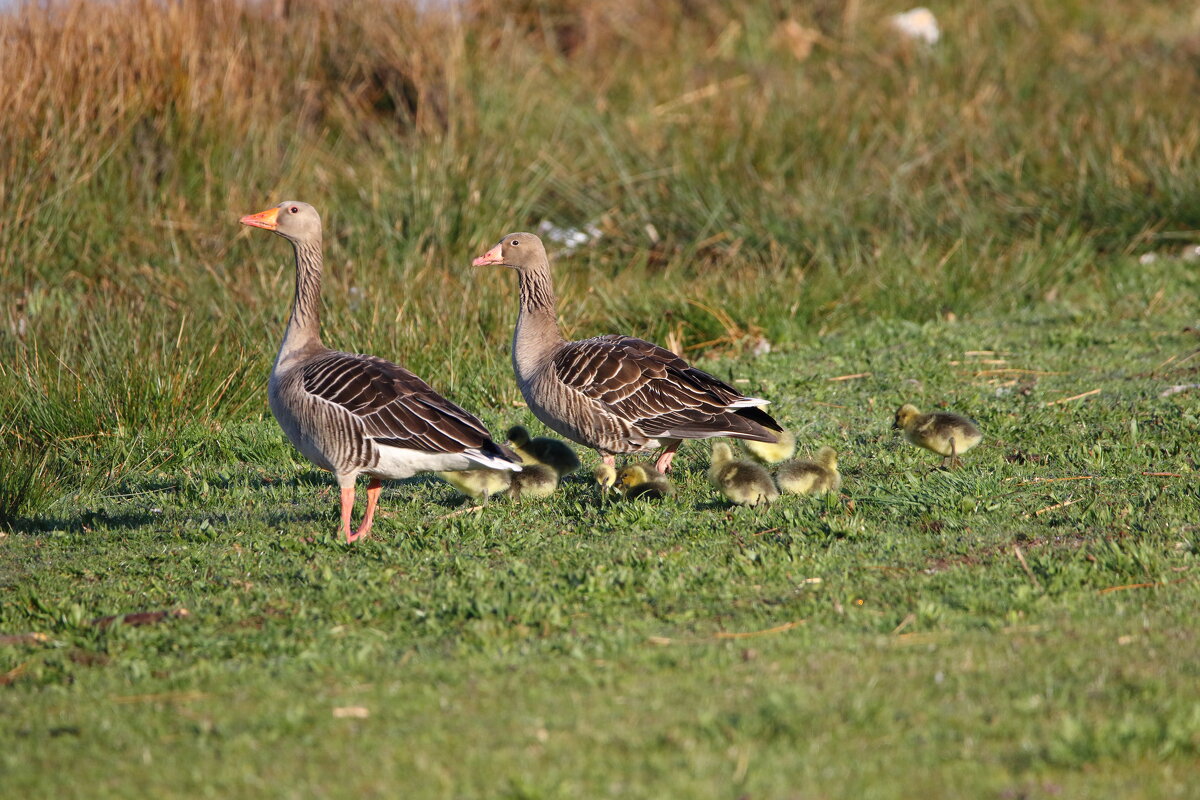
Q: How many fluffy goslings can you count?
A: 9